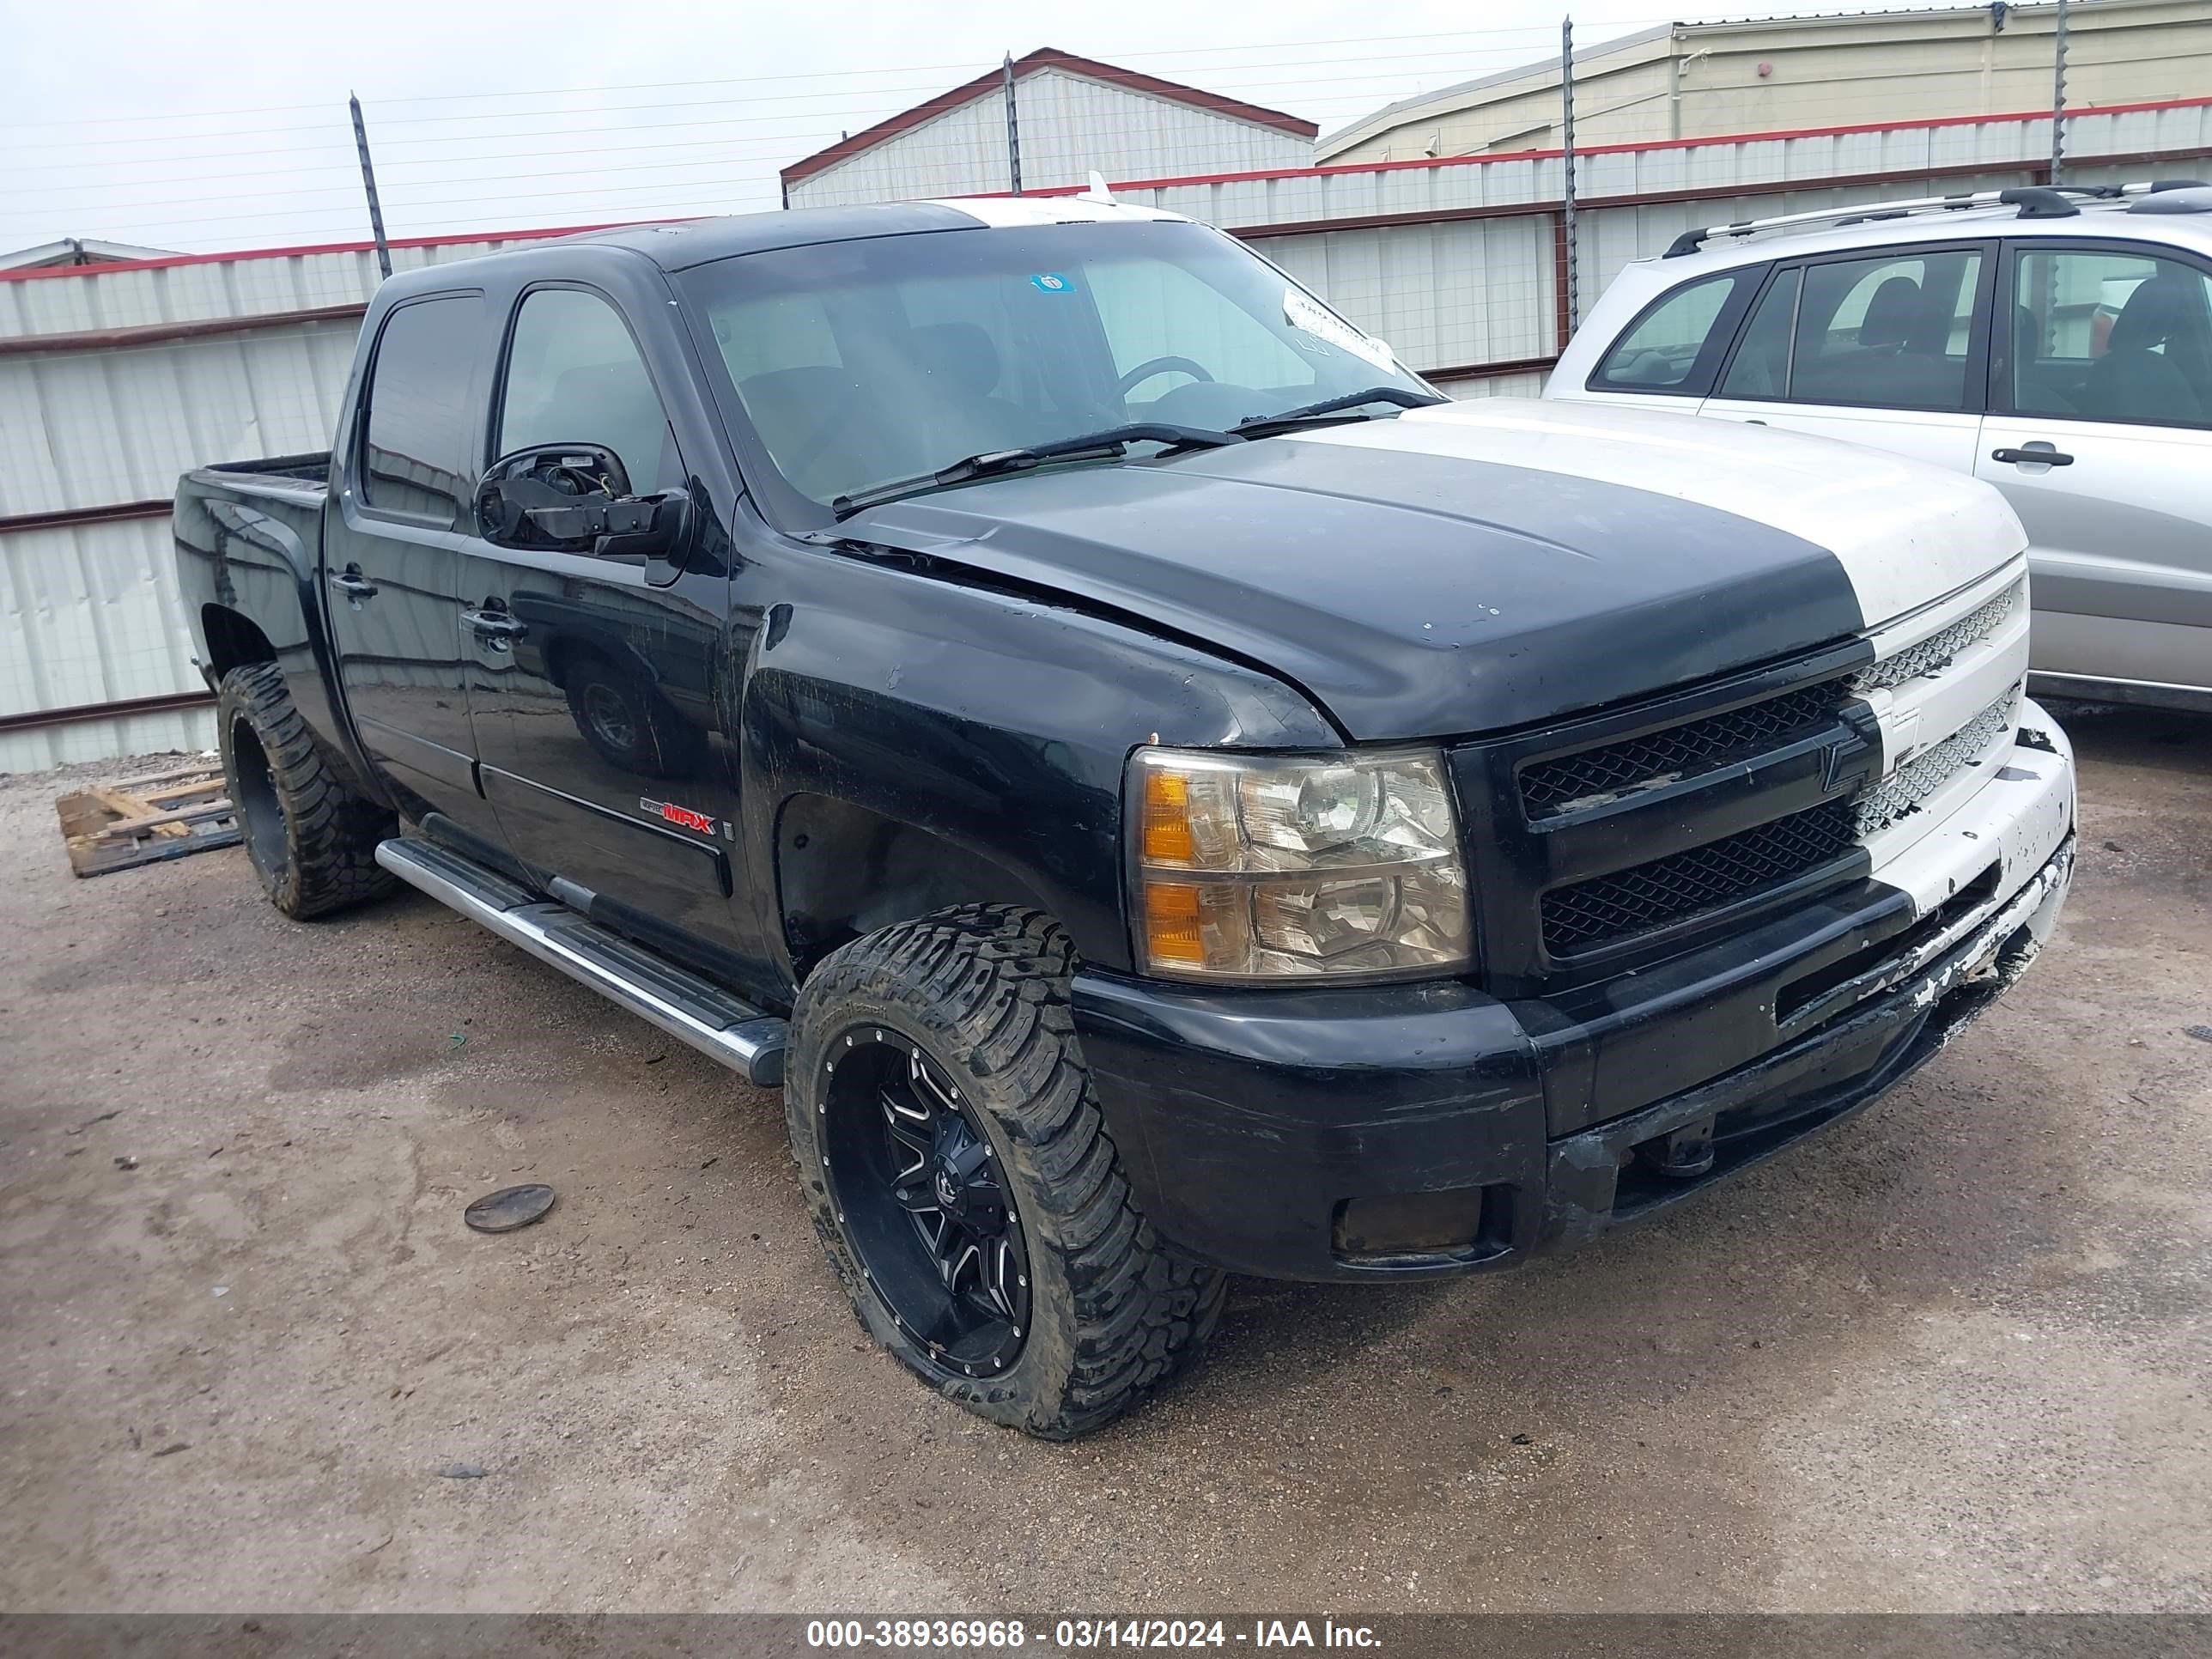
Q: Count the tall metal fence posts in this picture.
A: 4